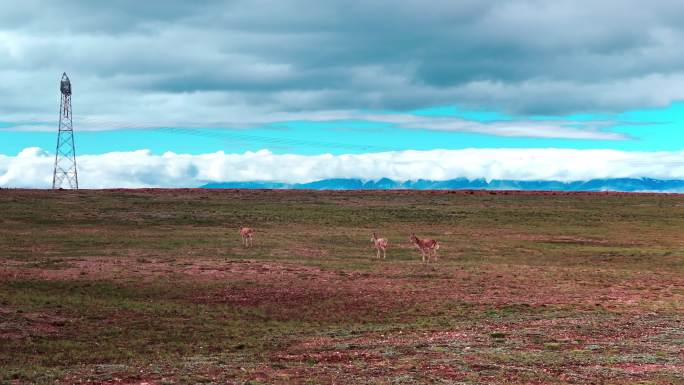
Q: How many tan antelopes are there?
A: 3